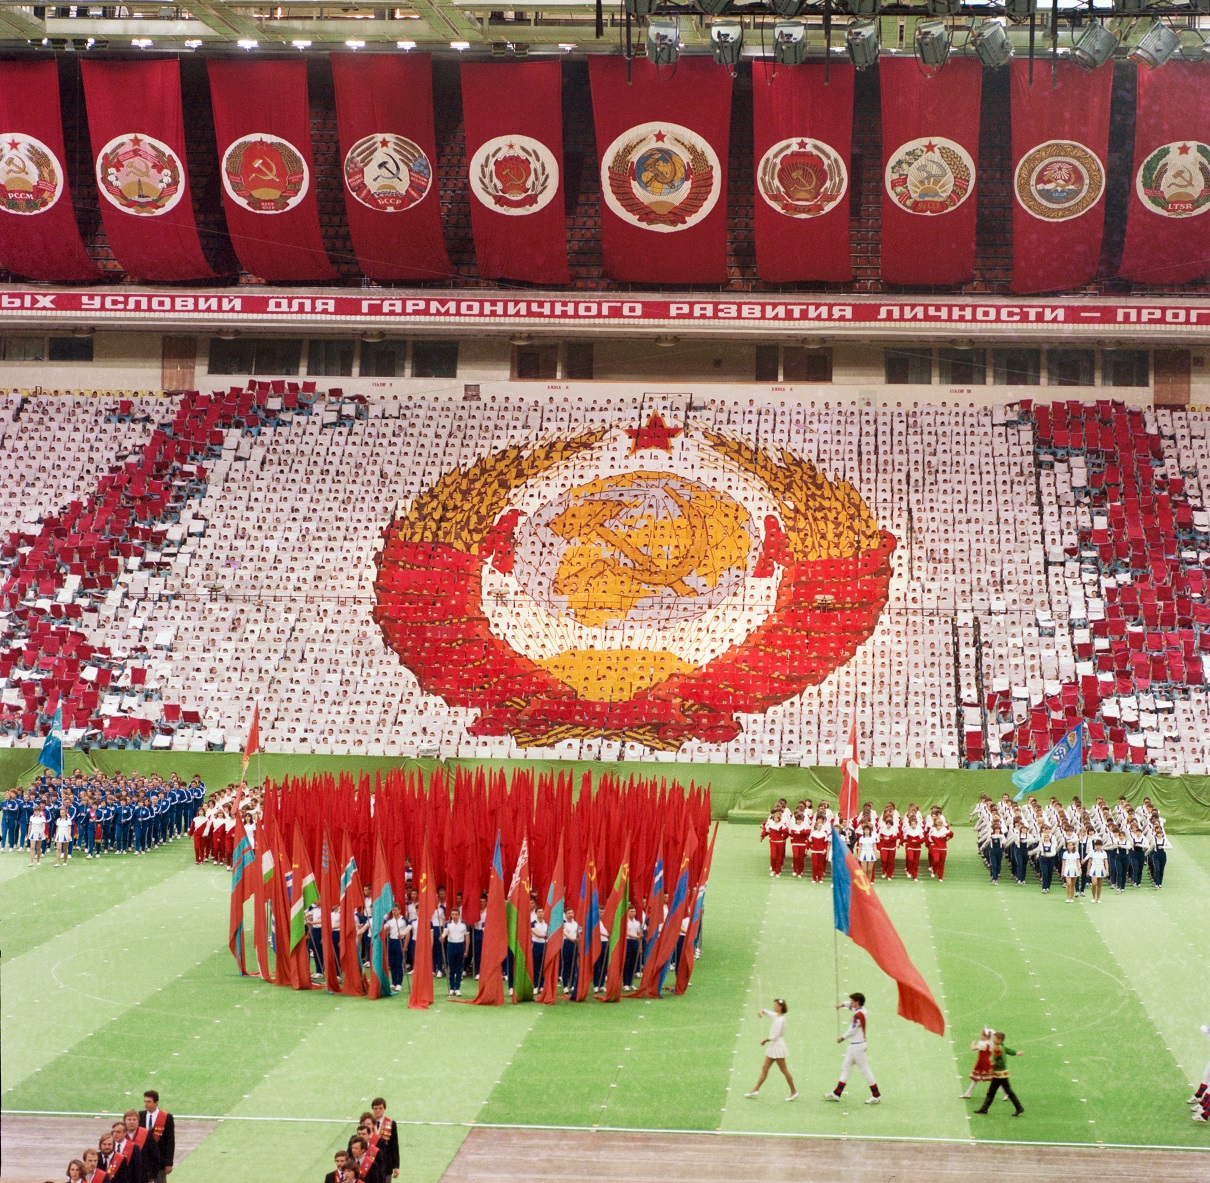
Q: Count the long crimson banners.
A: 10